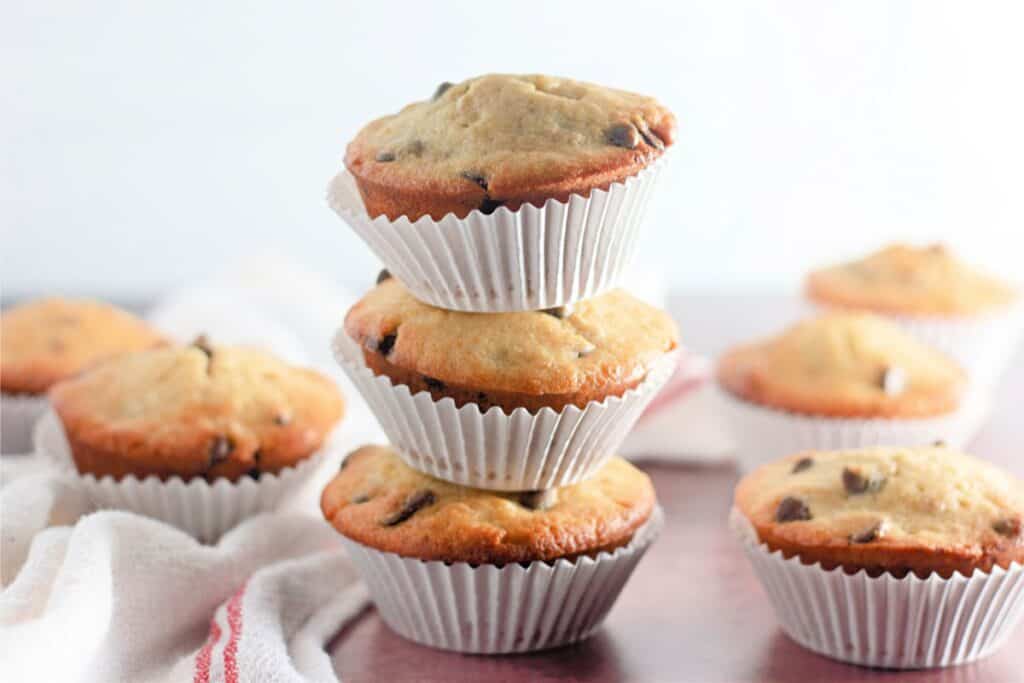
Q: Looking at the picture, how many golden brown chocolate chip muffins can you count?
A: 8